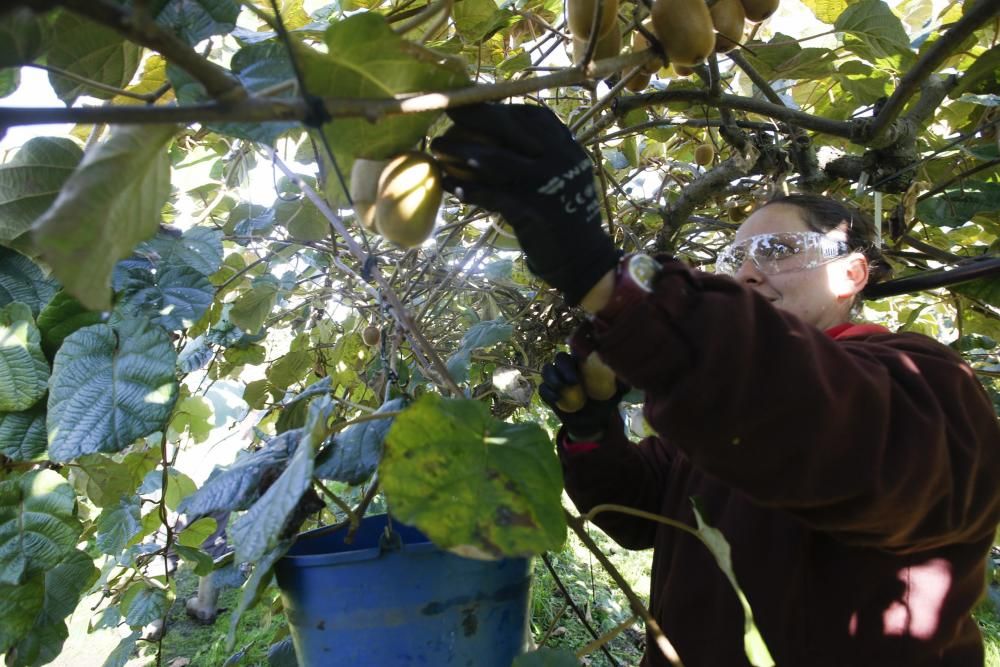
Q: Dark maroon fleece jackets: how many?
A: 1